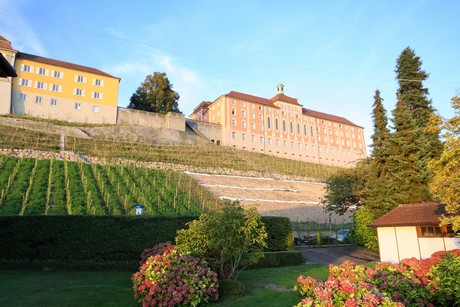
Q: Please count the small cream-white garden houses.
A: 1